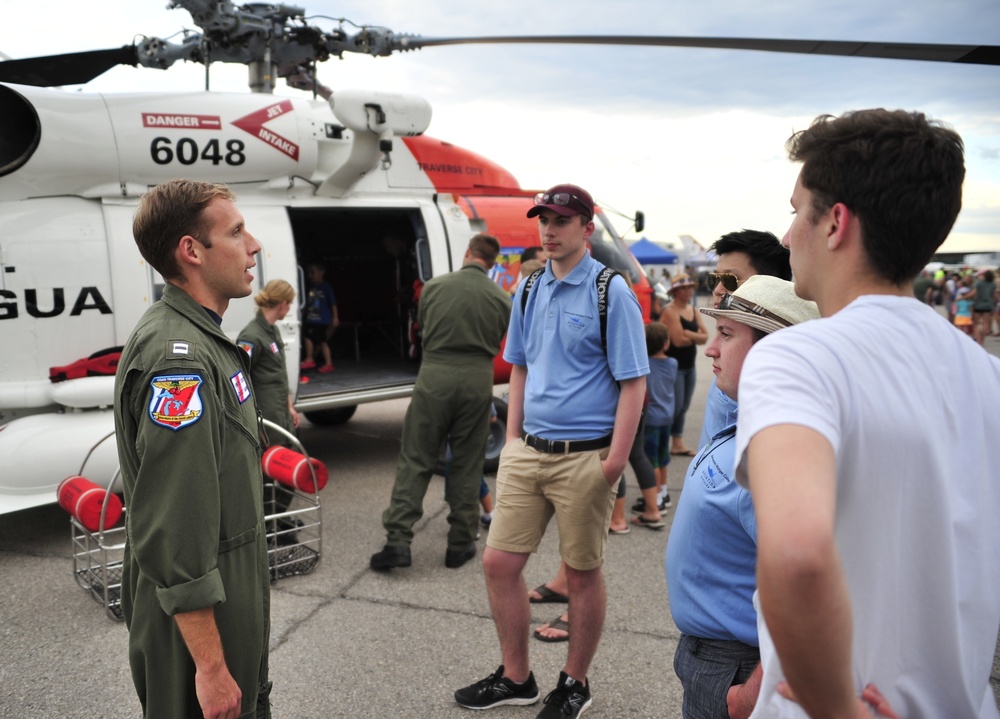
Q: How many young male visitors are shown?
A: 4